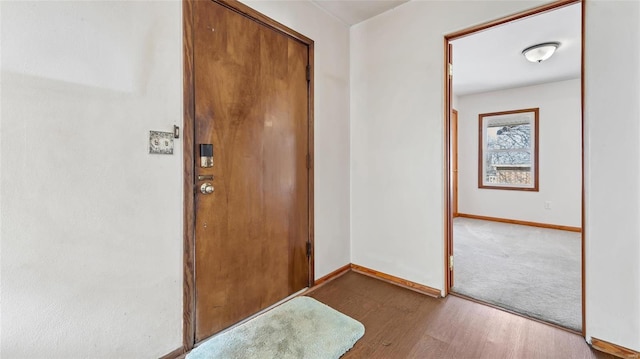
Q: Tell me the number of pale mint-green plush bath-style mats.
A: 1